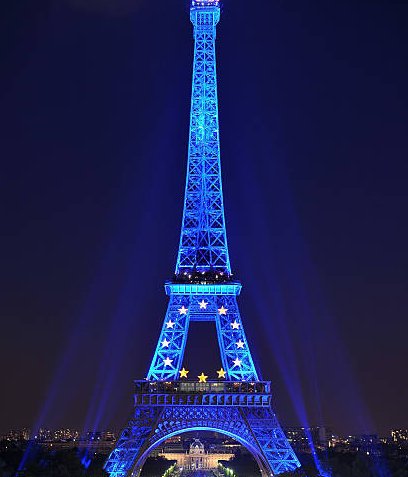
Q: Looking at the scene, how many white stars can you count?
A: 9